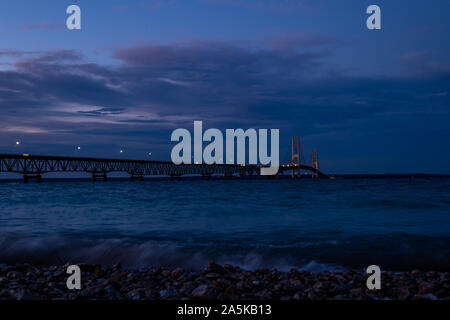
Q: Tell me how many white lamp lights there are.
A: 4